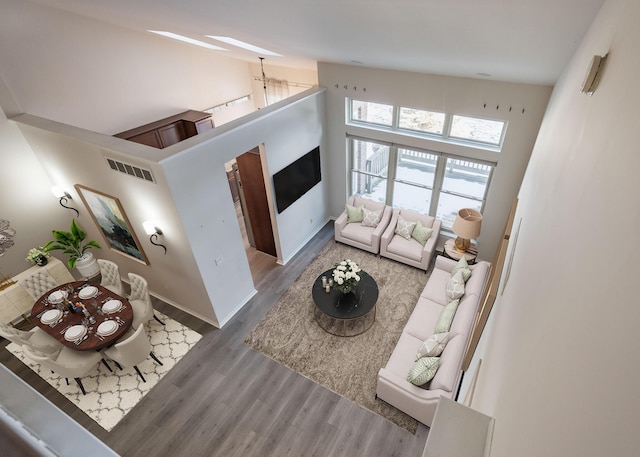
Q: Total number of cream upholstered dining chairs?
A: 6